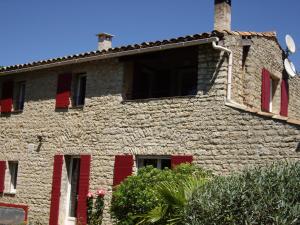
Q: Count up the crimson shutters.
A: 9